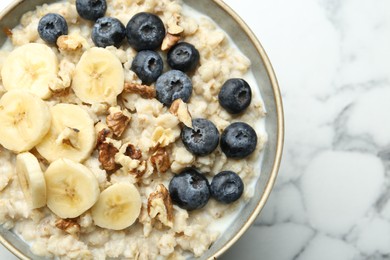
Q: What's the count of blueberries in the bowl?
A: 12